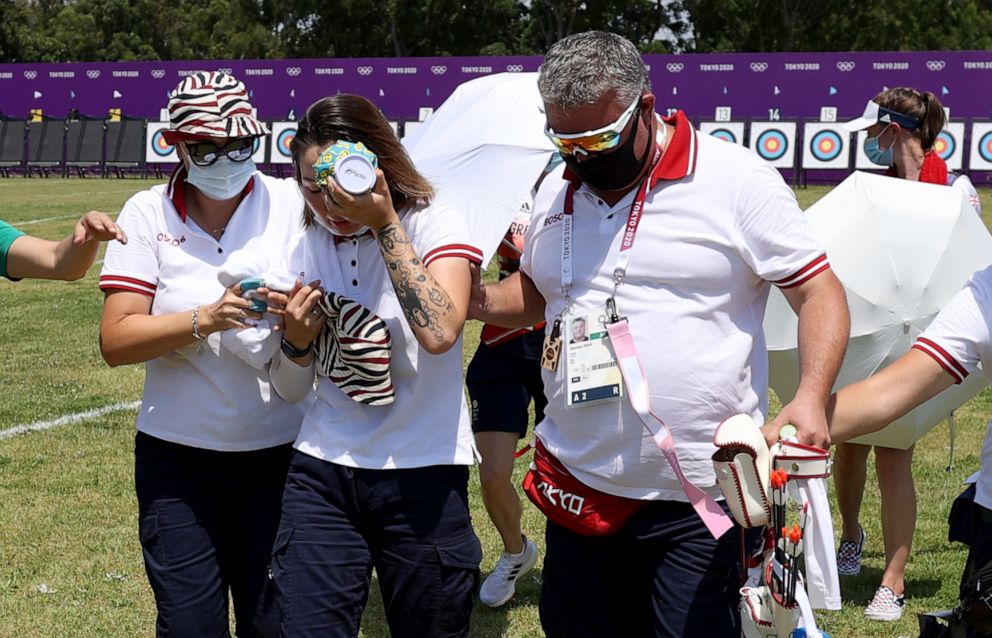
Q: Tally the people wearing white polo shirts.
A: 4